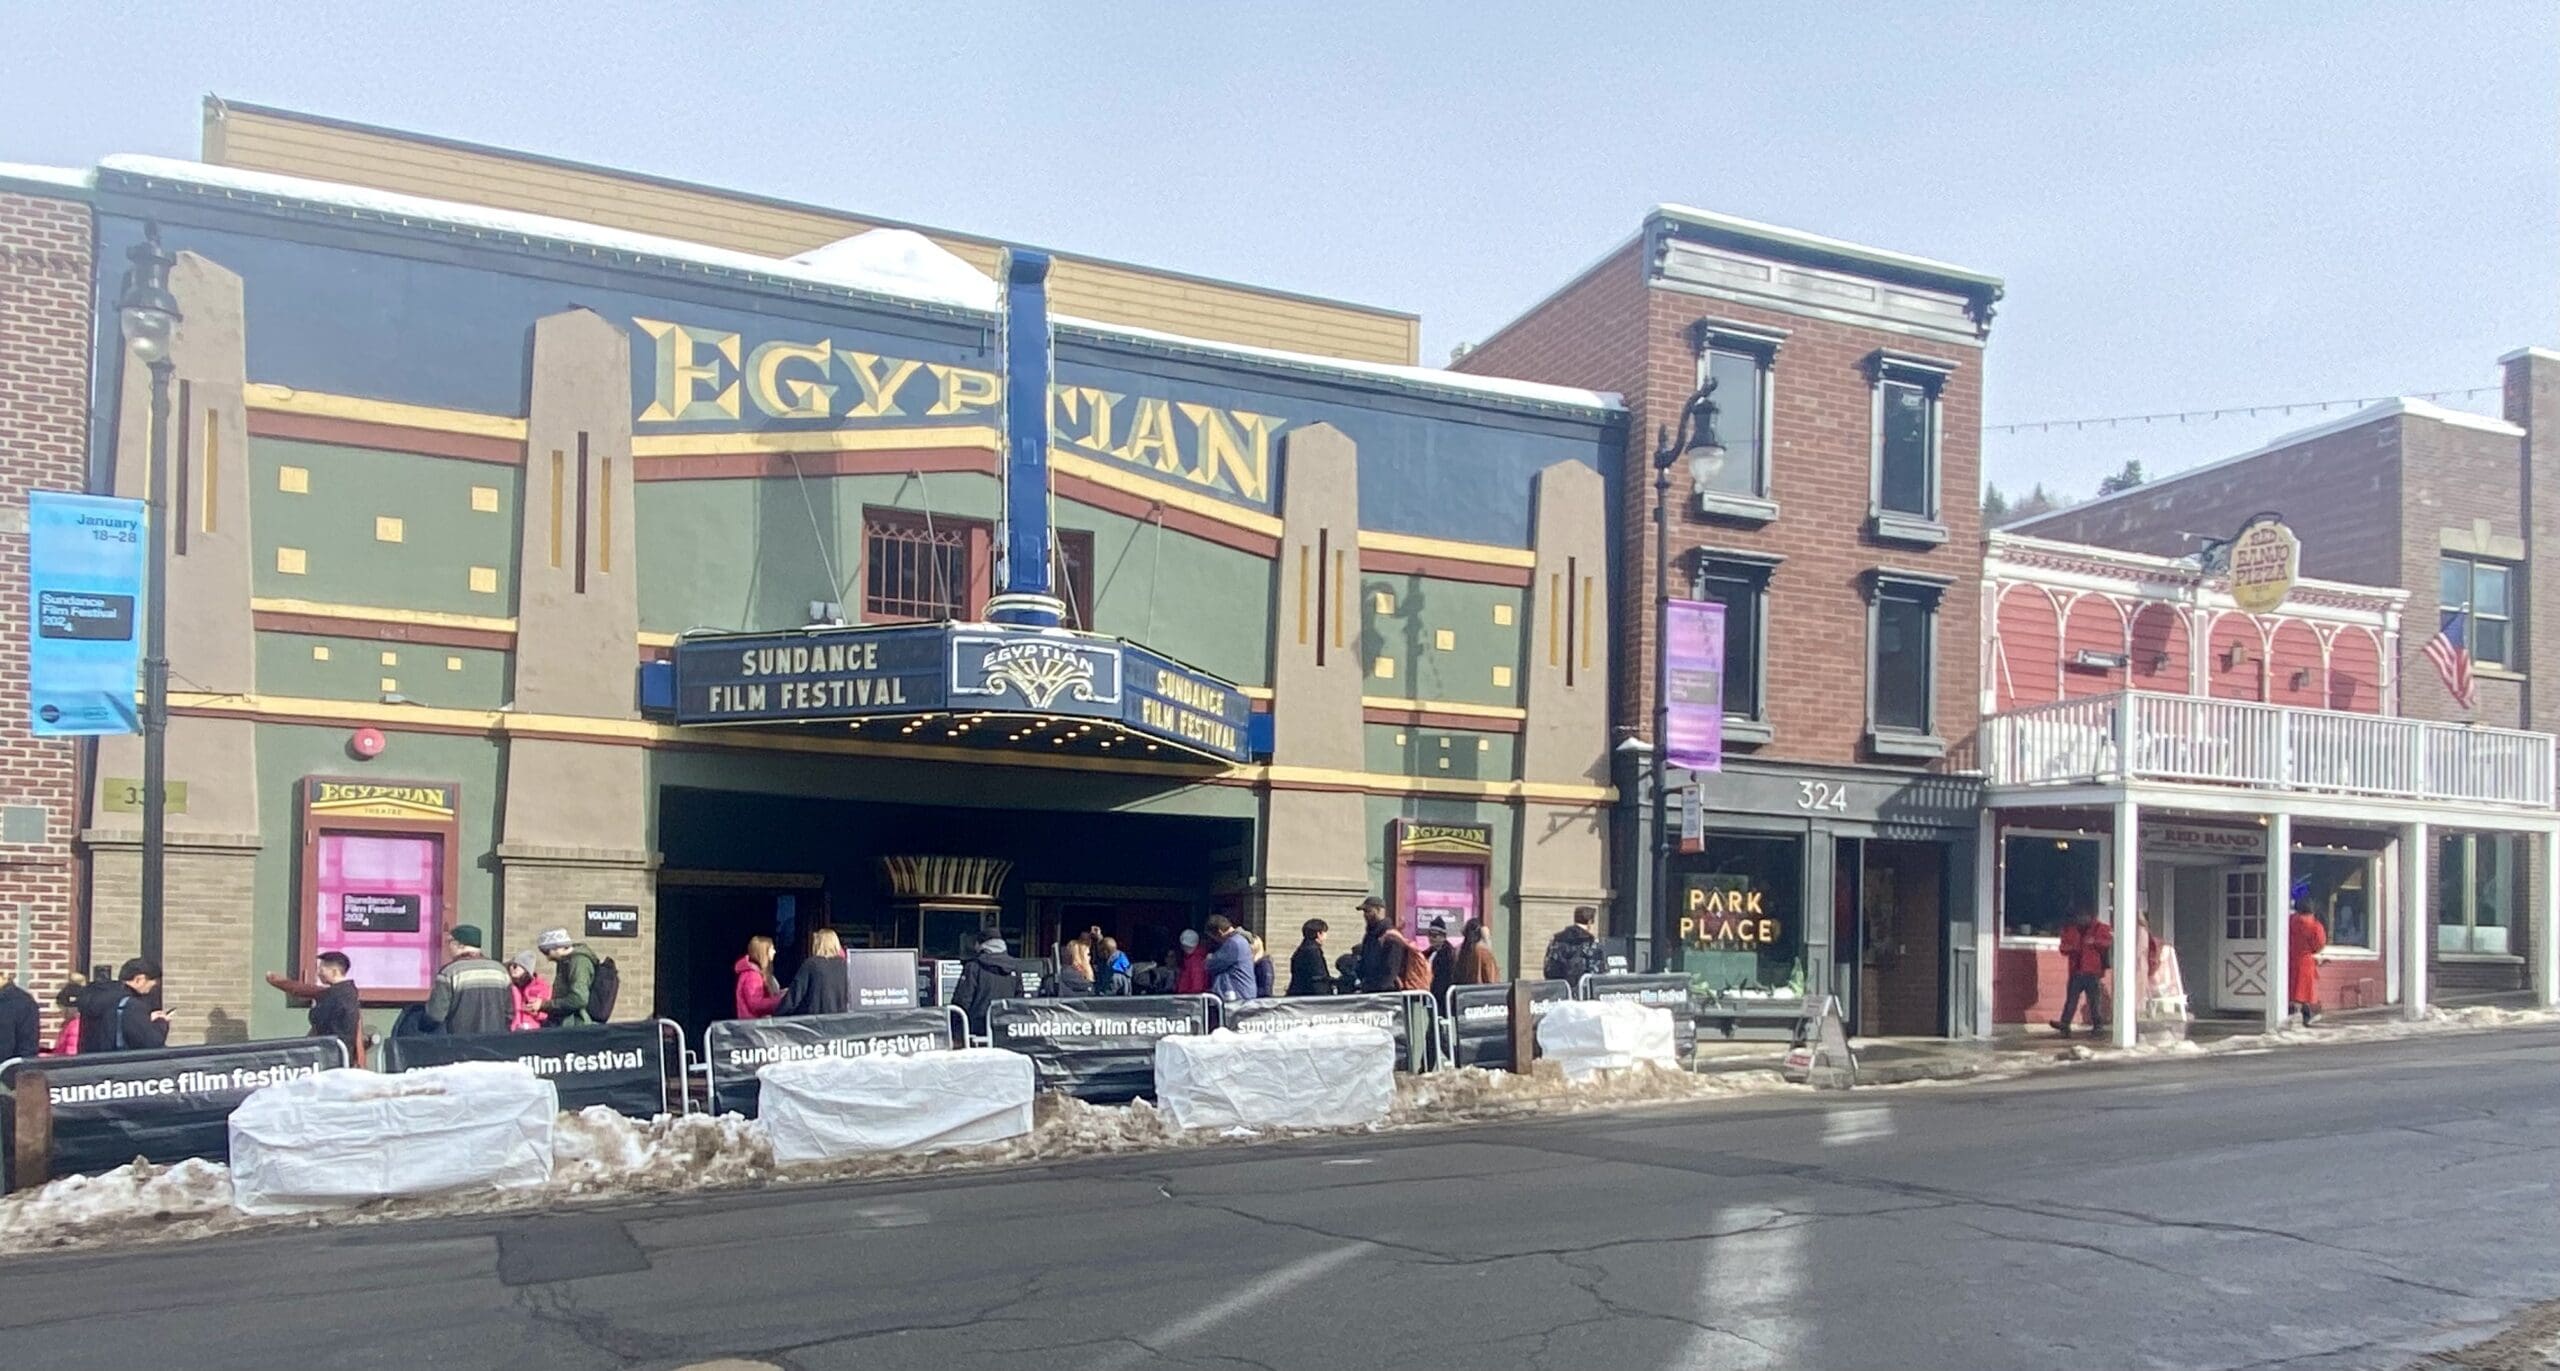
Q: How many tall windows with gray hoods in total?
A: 4